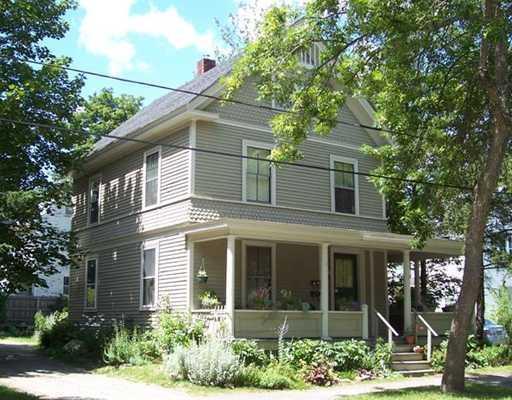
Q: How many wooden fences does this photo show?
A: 1